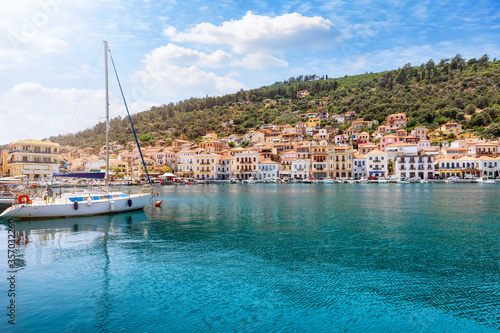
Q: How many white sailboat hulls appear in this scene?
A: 1